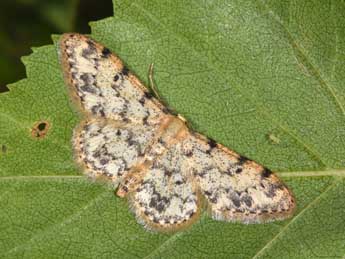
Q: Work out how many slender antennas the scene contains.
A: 1